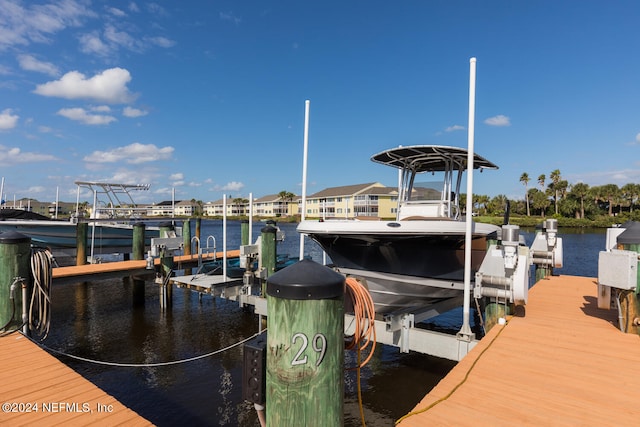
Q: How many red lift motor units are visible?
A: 0